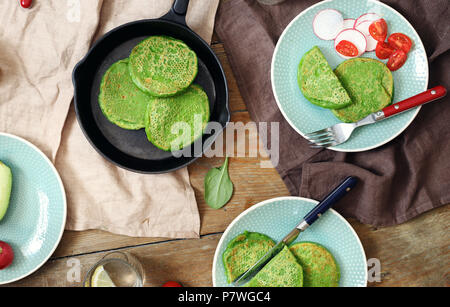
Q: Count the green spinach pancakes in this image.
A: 8